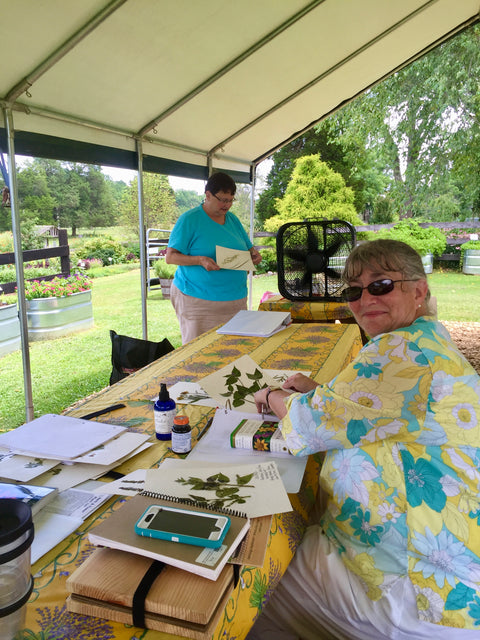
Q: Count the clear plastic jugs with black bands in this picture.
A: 1